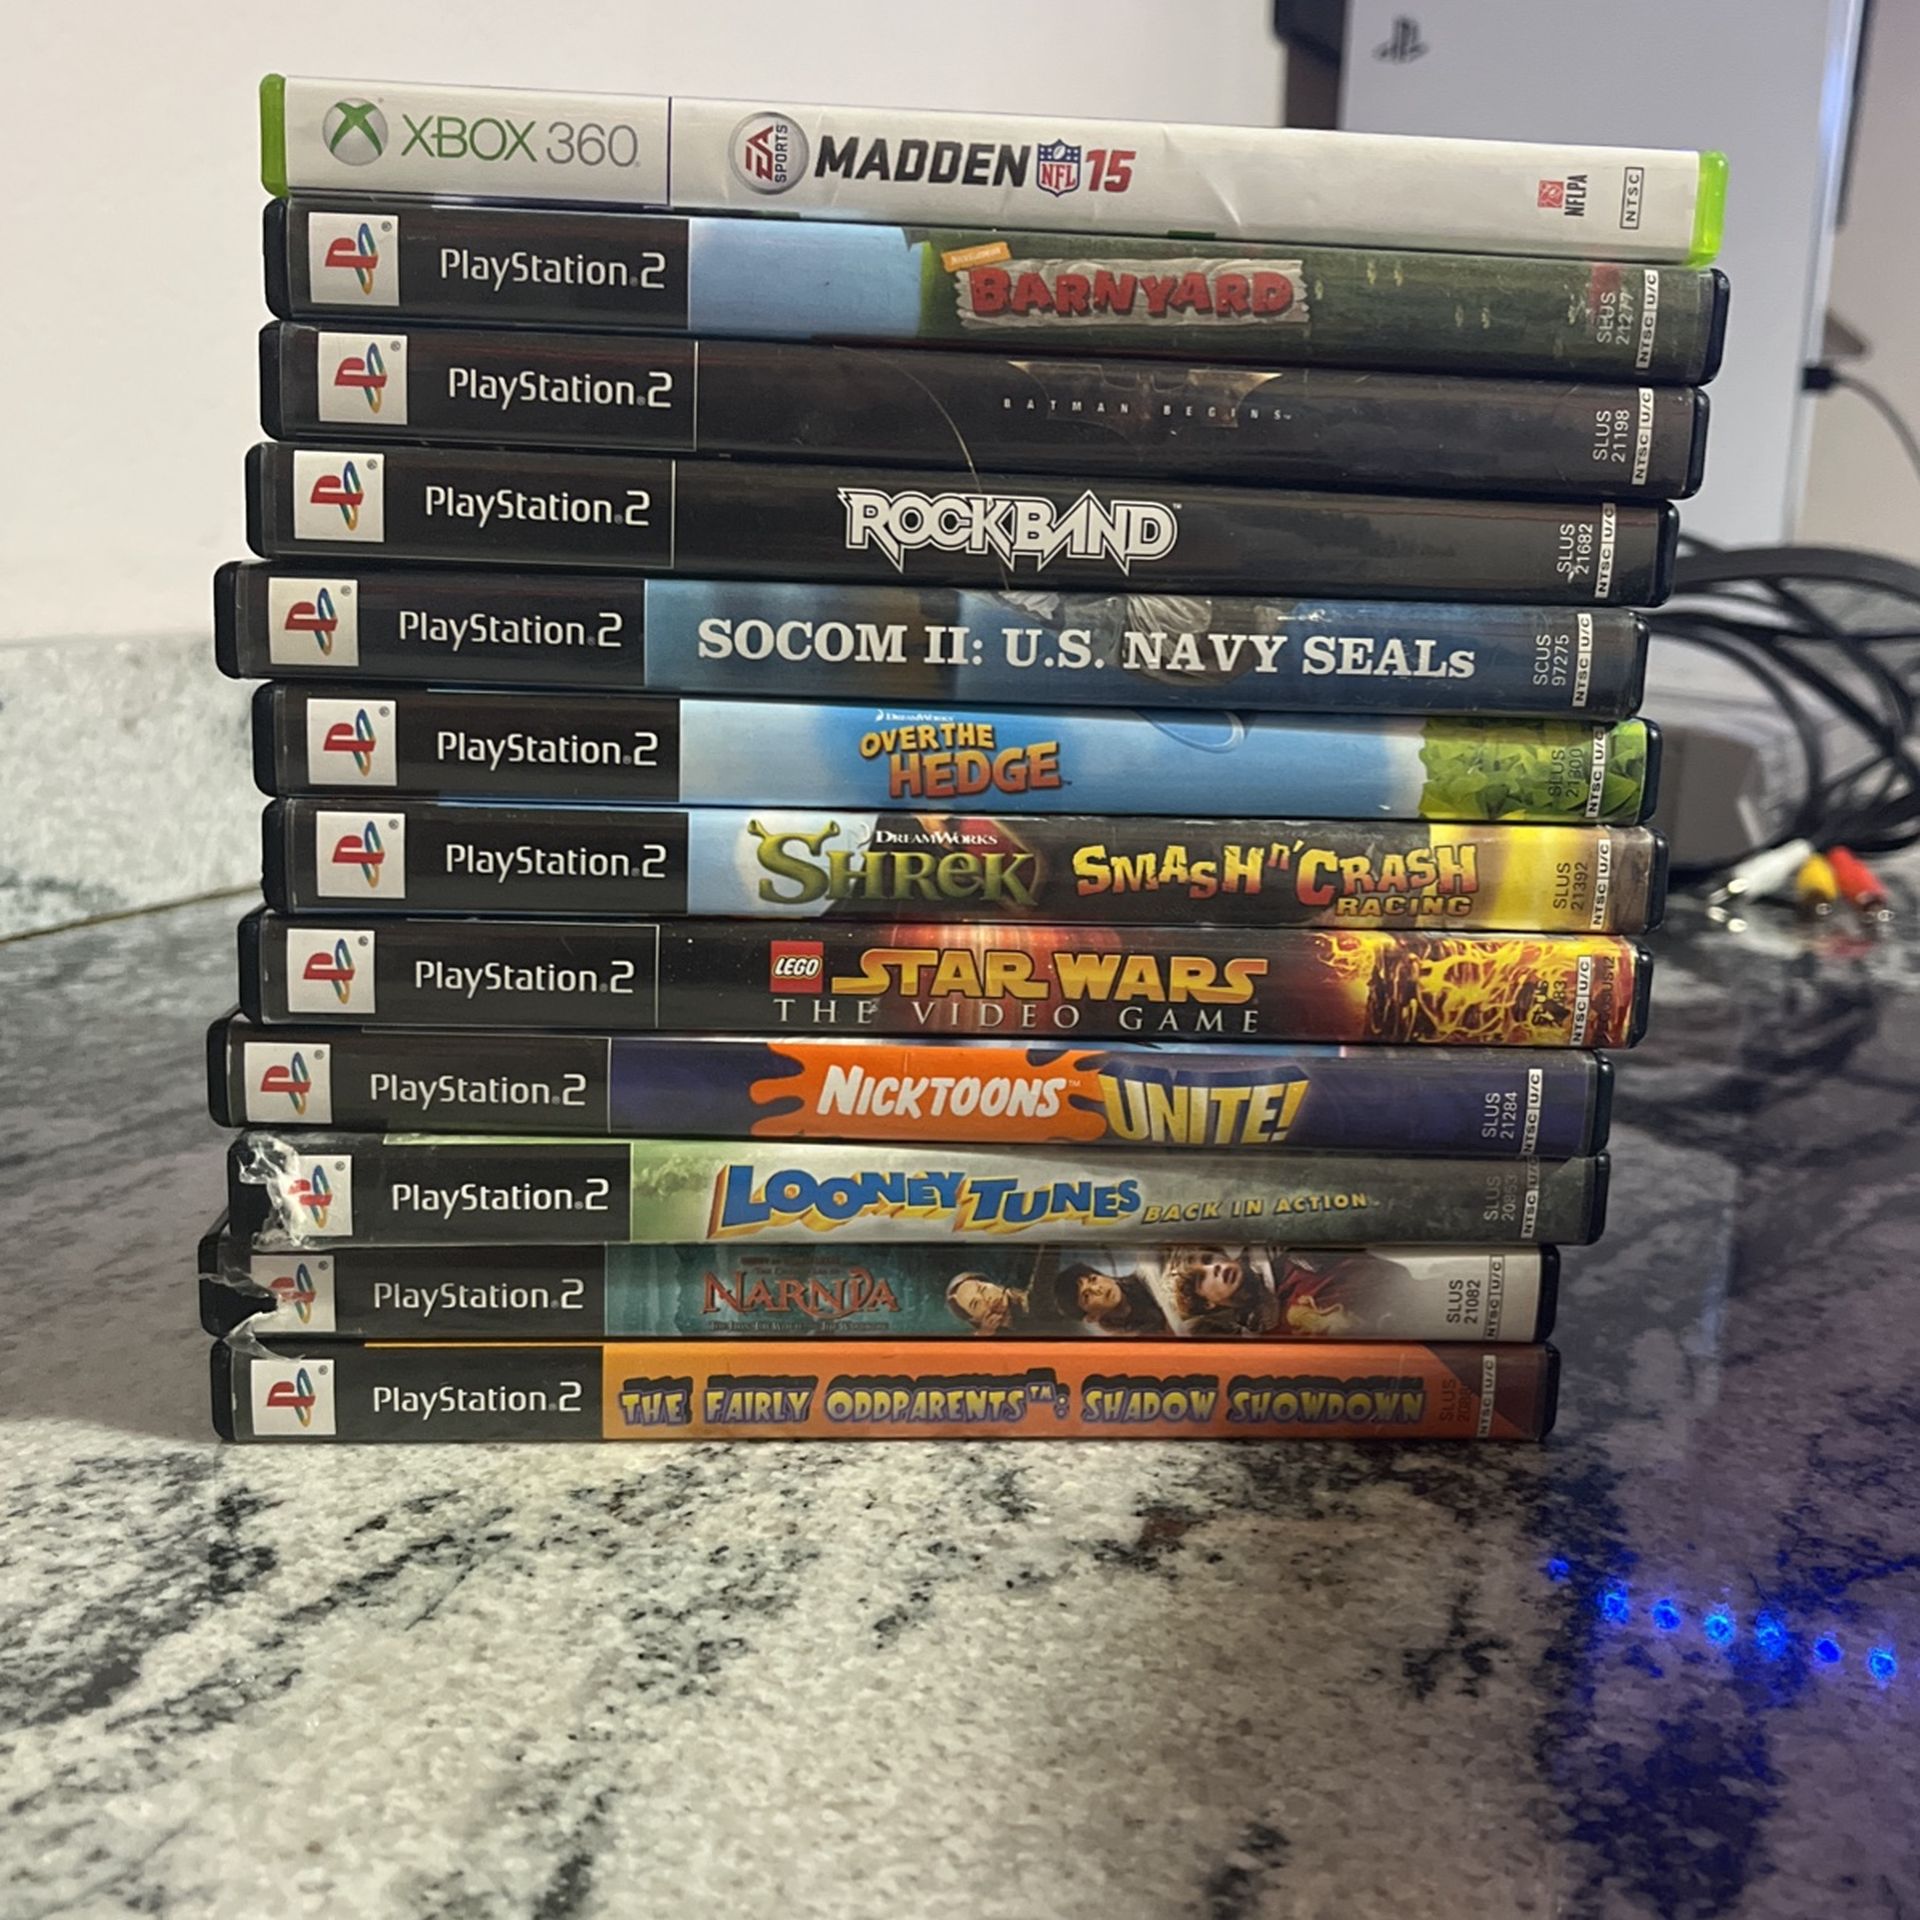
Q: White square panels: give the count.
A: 11